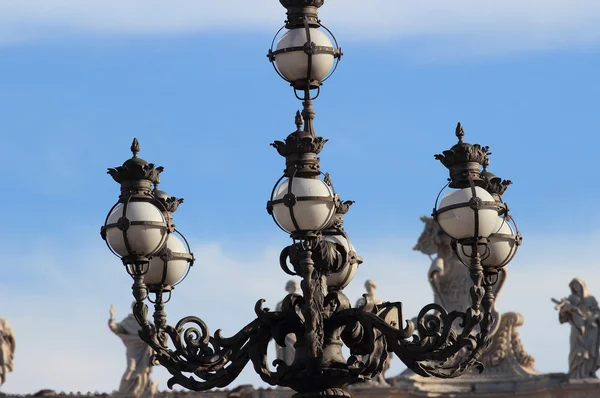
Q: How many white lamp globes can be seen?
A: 7